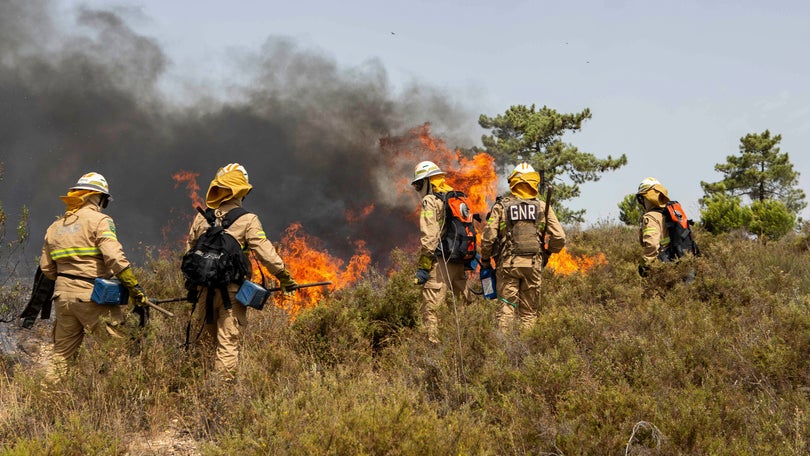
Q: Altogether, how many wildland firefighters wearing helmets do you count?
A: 5